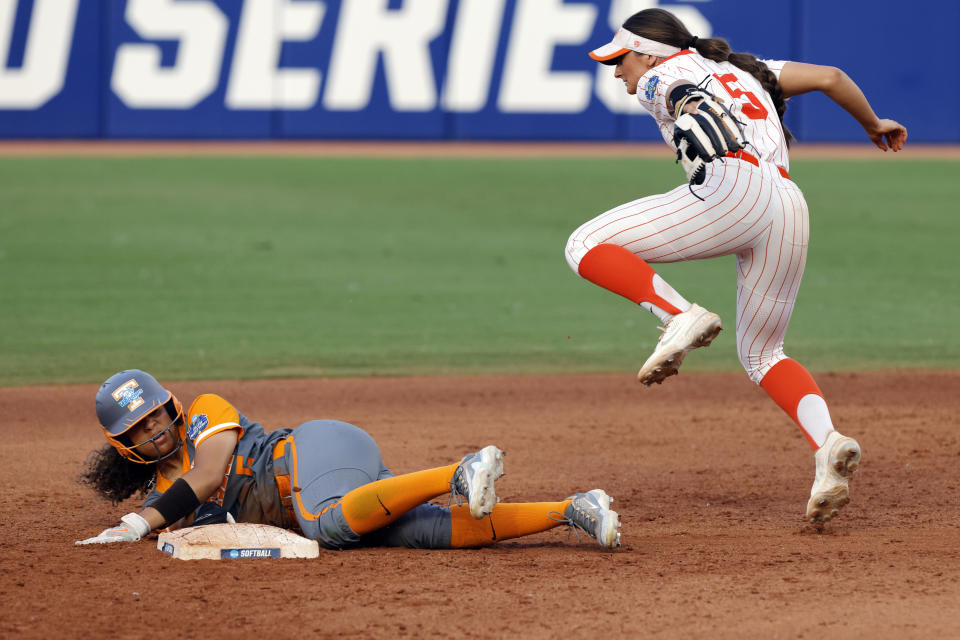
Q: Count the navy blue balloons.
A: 0